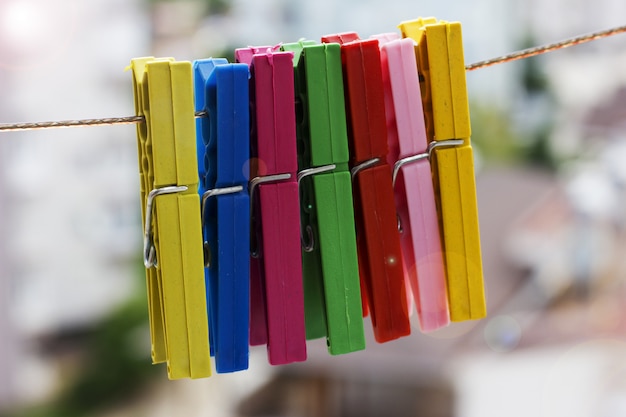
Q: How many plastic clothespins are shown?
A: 7